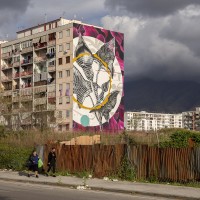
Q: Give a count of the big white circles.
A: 1